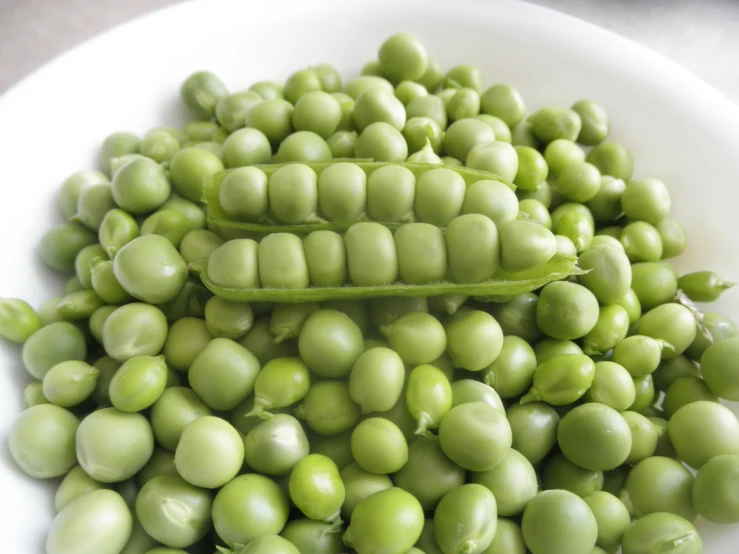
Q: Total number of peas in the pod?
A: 13